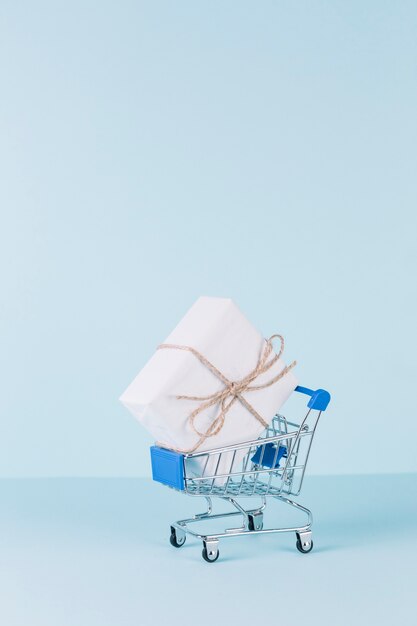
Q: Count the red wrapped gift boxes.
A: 0